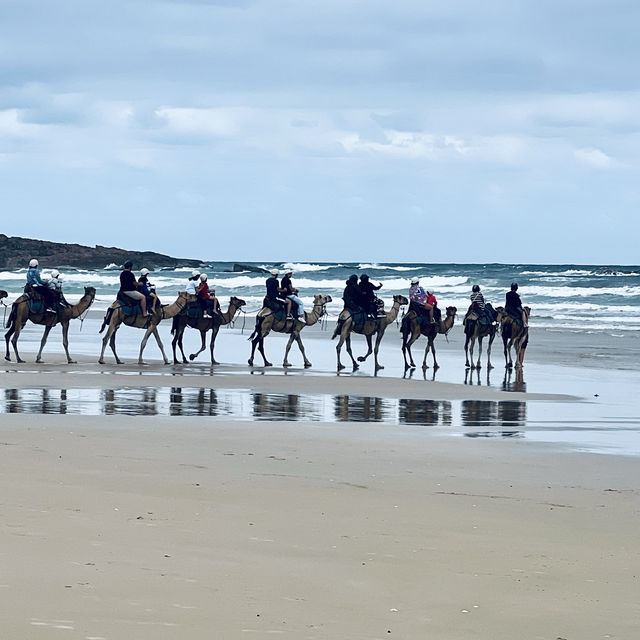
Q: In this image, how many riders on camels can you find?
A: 14